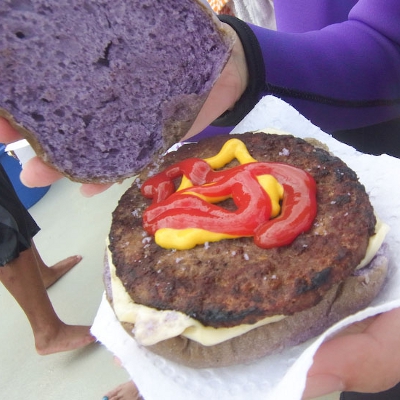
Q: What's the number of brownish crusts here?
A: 2